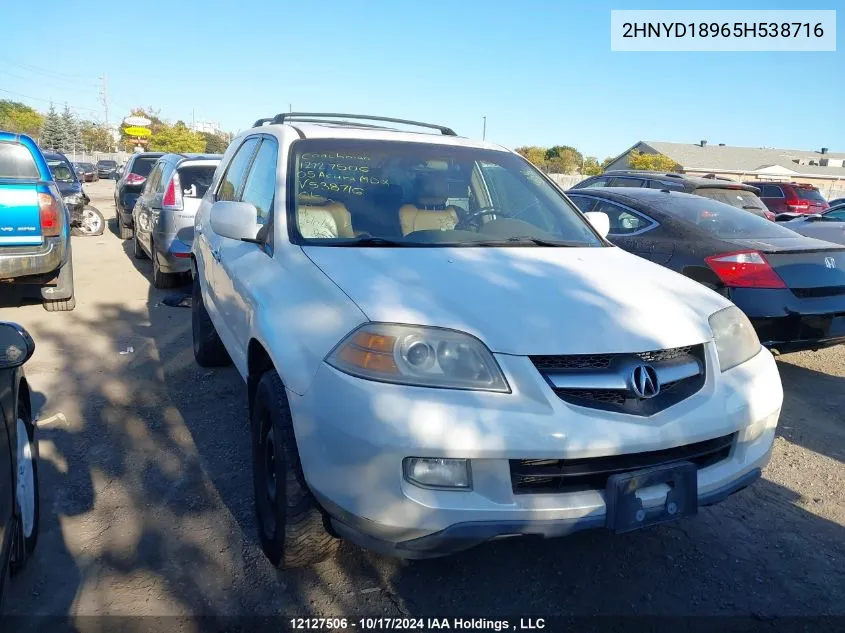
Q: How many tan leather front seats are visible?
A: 2